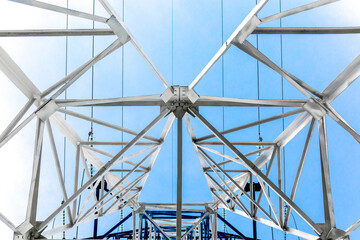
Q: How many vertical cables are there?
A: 7